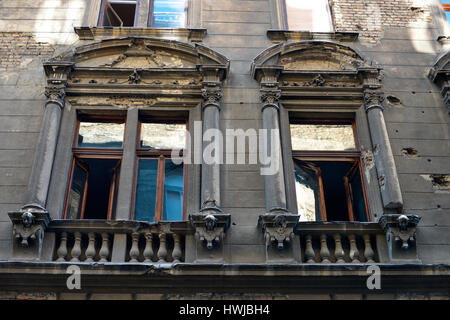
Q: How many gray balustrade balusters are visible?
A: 13